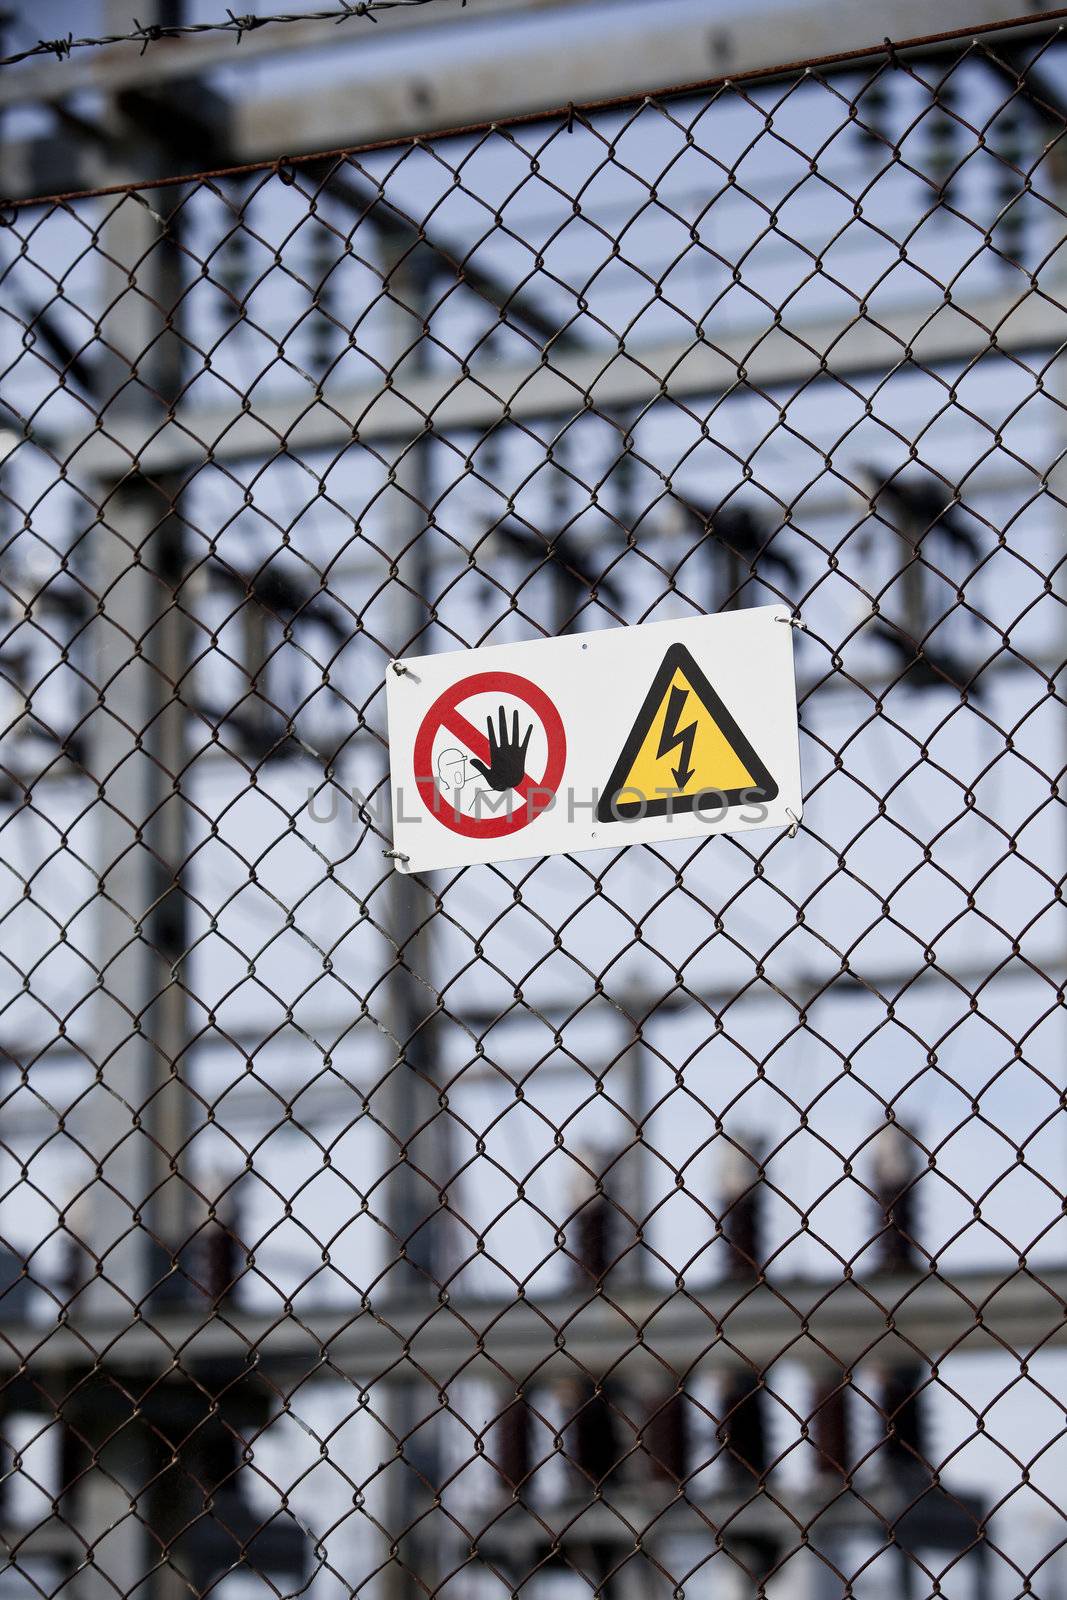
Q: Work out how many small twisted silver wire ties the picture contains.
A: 4